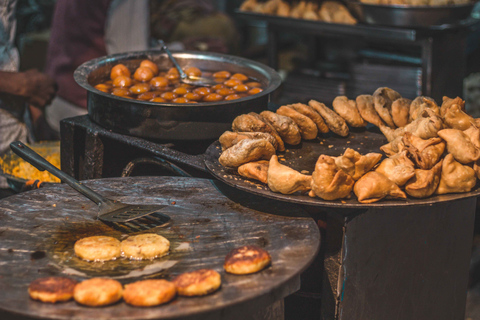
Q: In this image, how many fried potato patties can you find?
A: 7